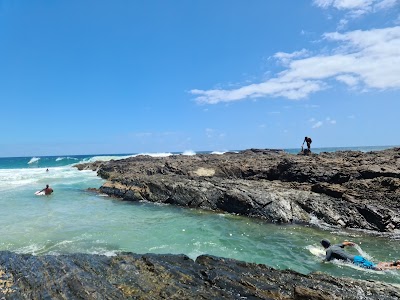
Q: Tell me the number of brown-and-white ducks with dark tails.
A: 0